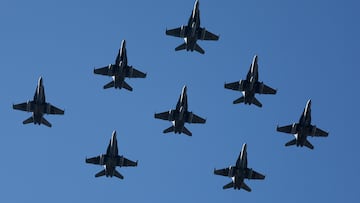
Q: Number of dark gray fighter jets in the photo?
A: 8